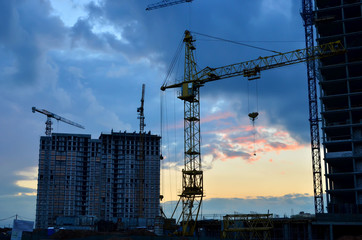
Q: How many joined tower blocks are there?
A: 2